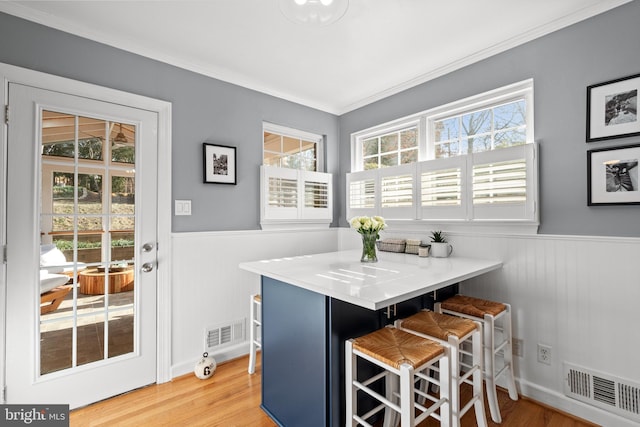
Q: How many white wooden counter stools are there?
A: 4